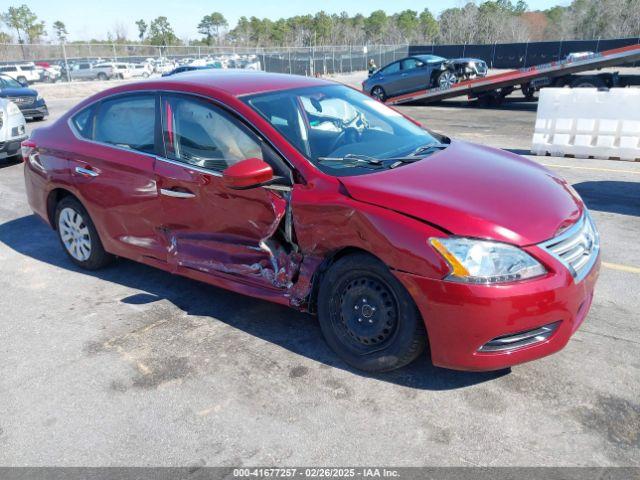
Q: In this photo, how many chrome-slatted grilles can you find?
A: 1